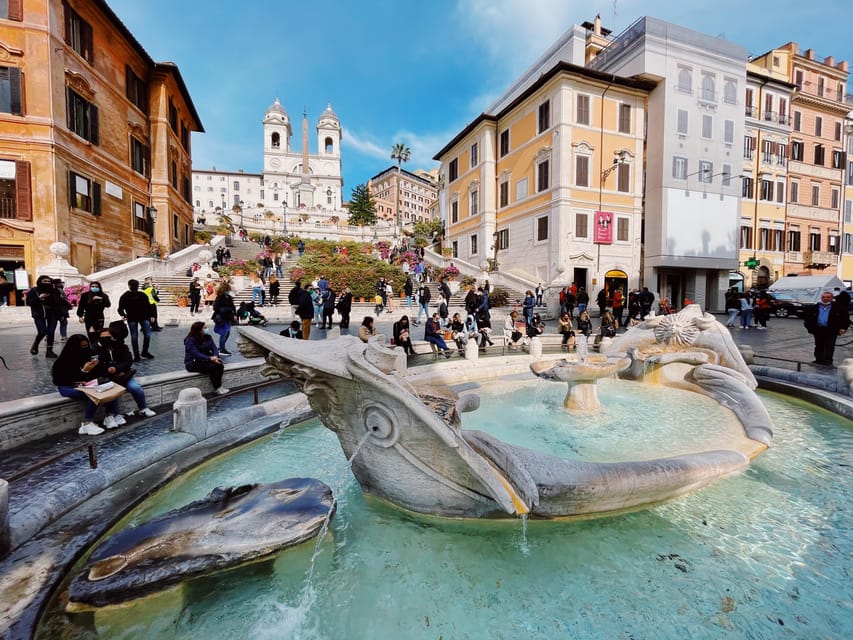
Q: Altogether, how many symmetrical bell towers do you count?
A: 2